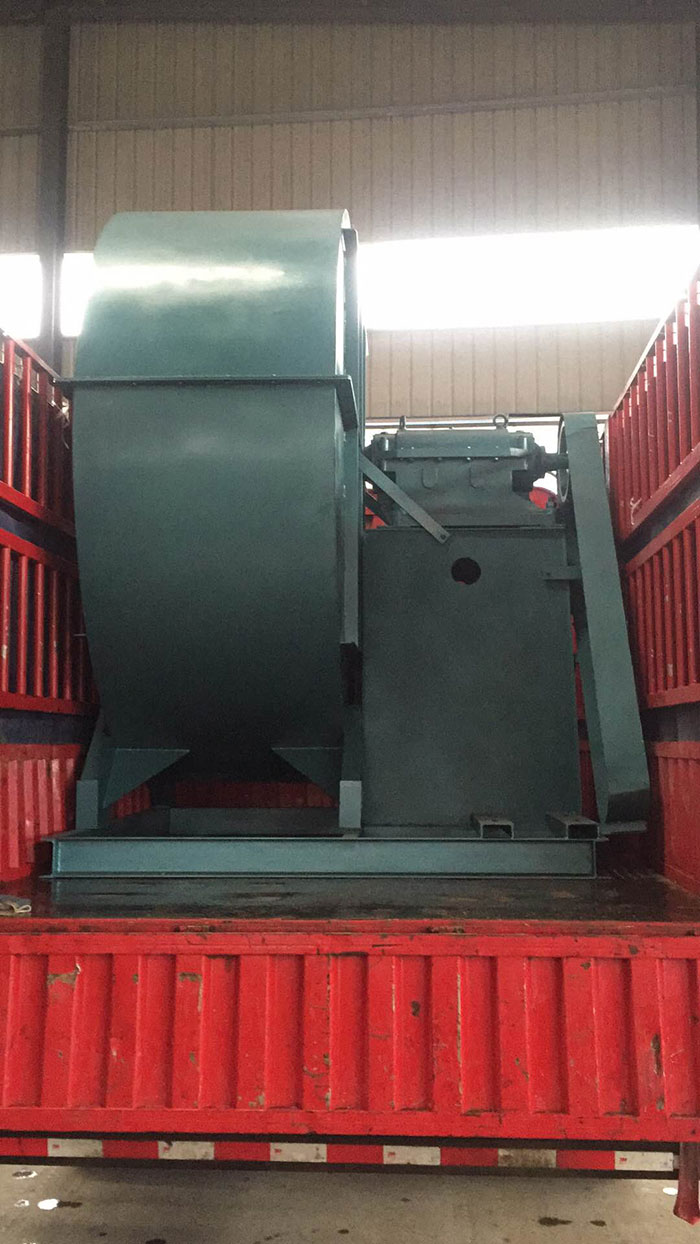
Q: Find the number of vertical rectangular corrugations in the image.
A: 11